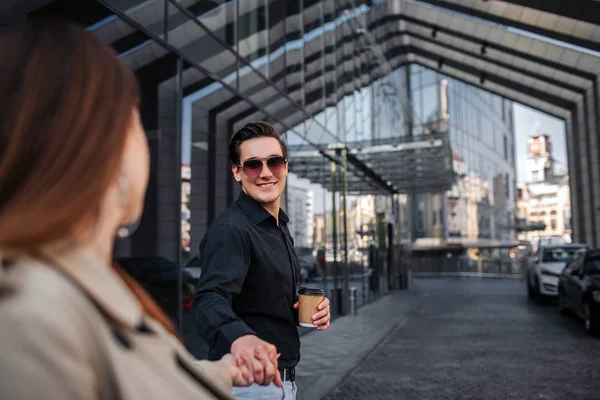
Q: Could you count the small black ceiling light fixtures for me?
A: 4